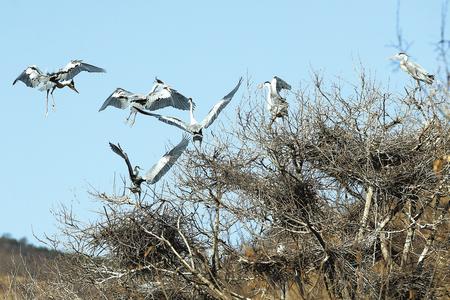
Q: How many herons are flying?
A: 4